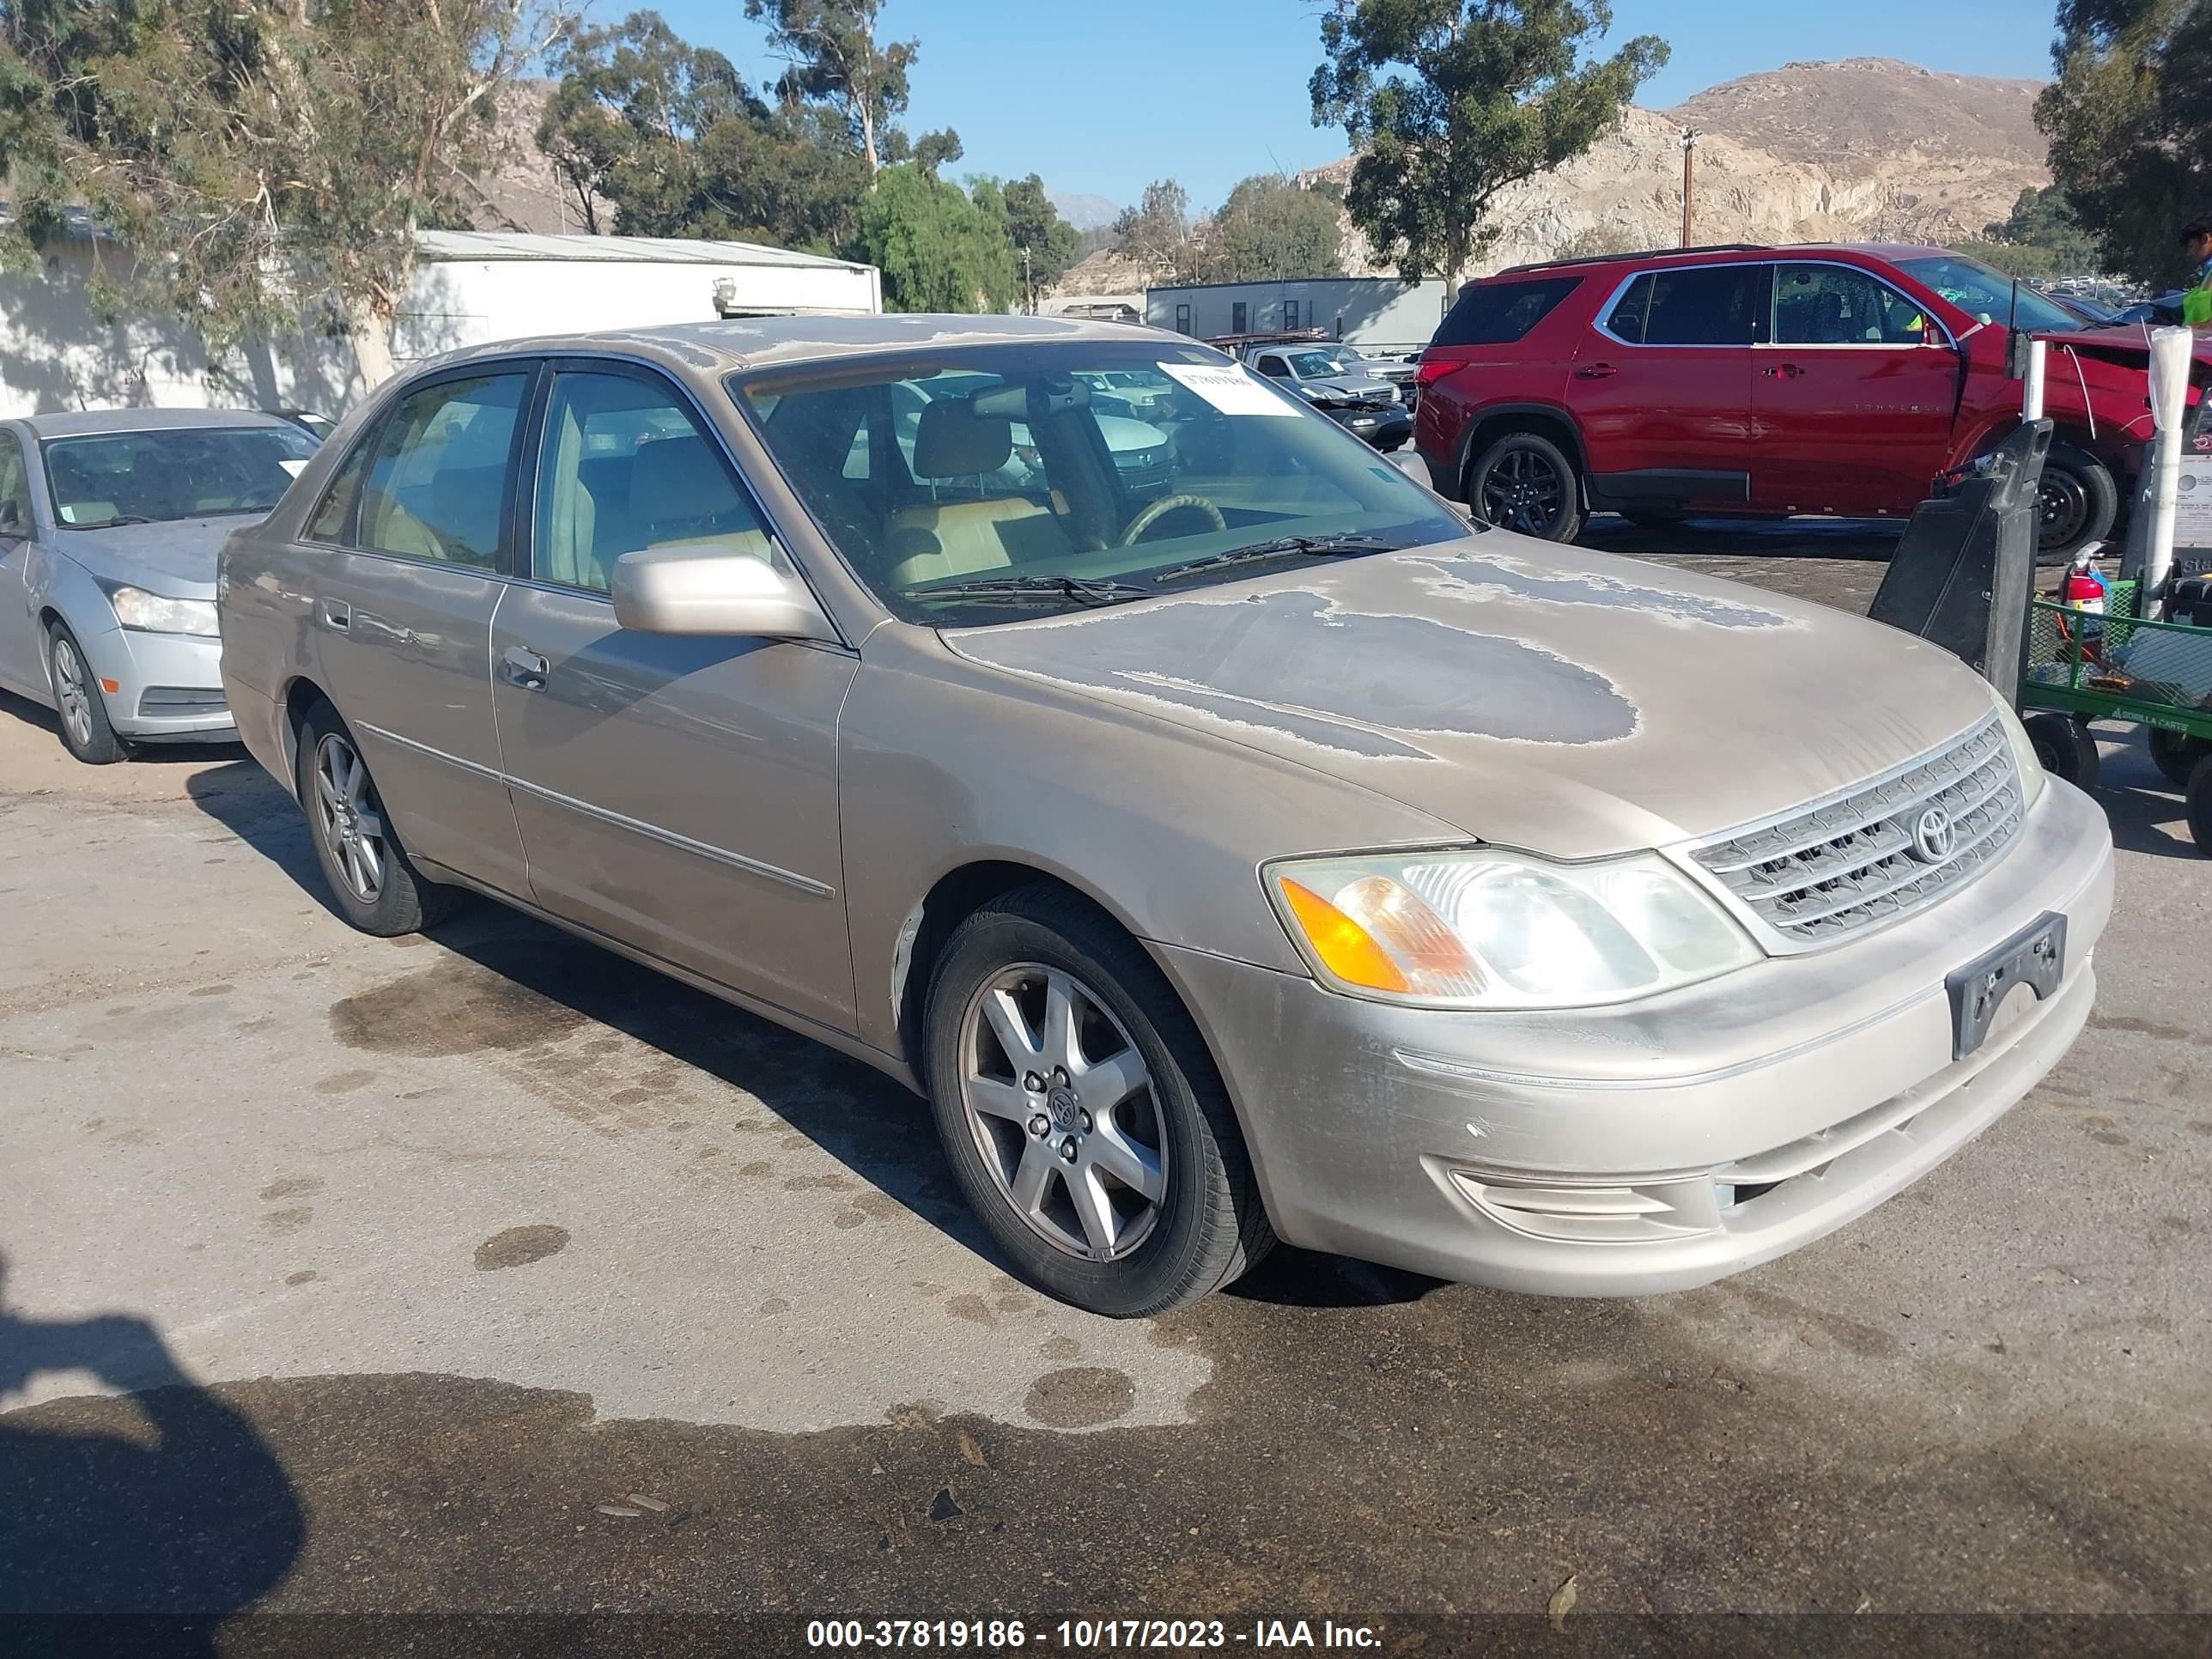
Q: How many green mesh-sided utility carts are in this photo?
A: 1